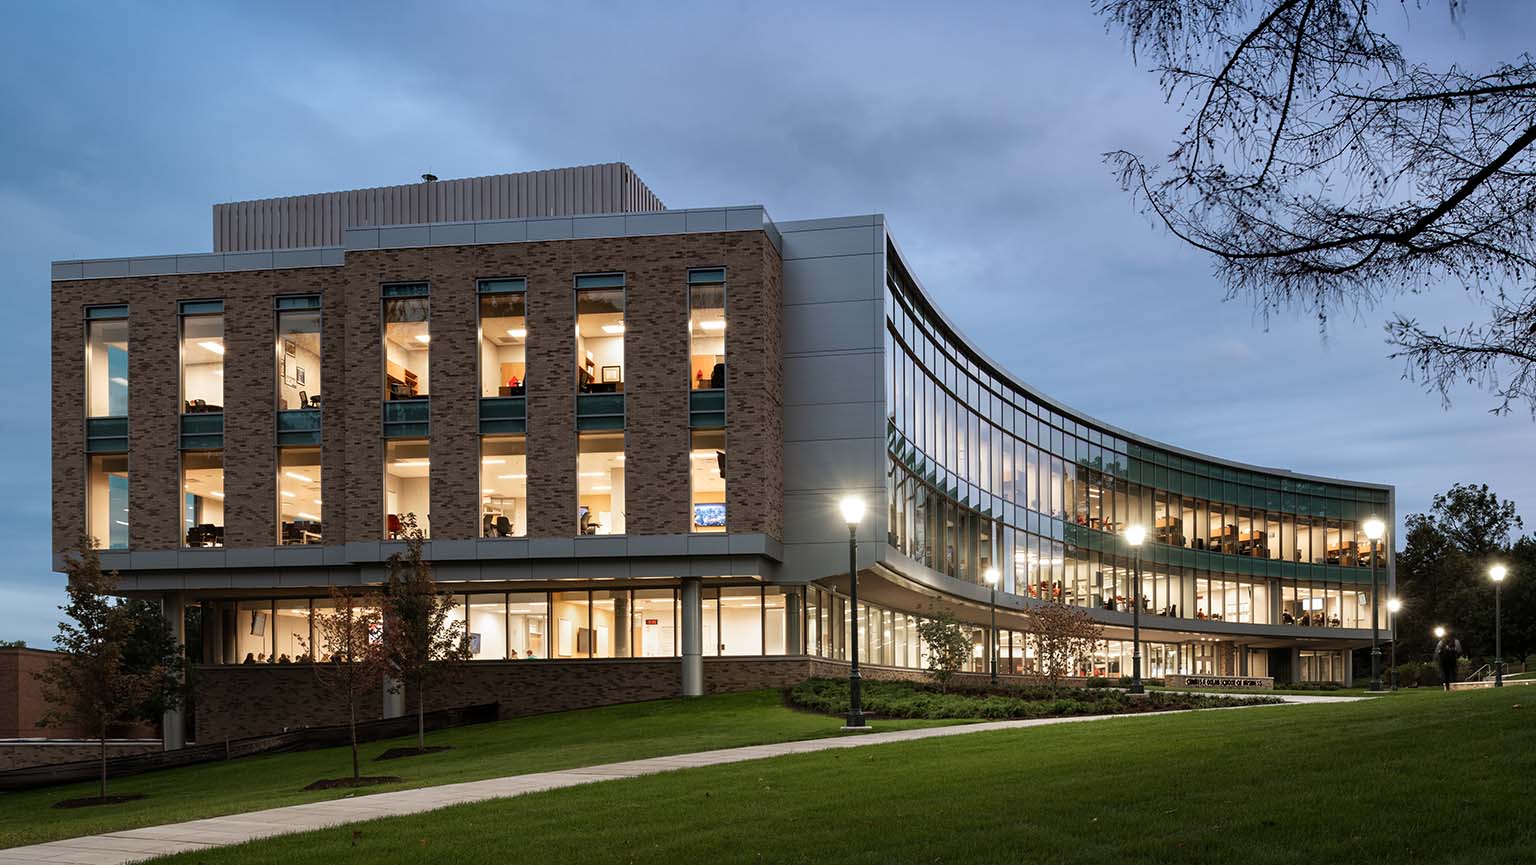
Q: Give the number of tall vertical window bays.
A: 7